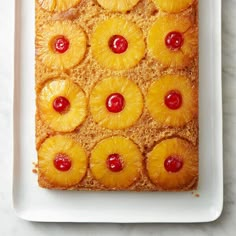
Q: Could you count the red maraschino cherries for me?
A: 9